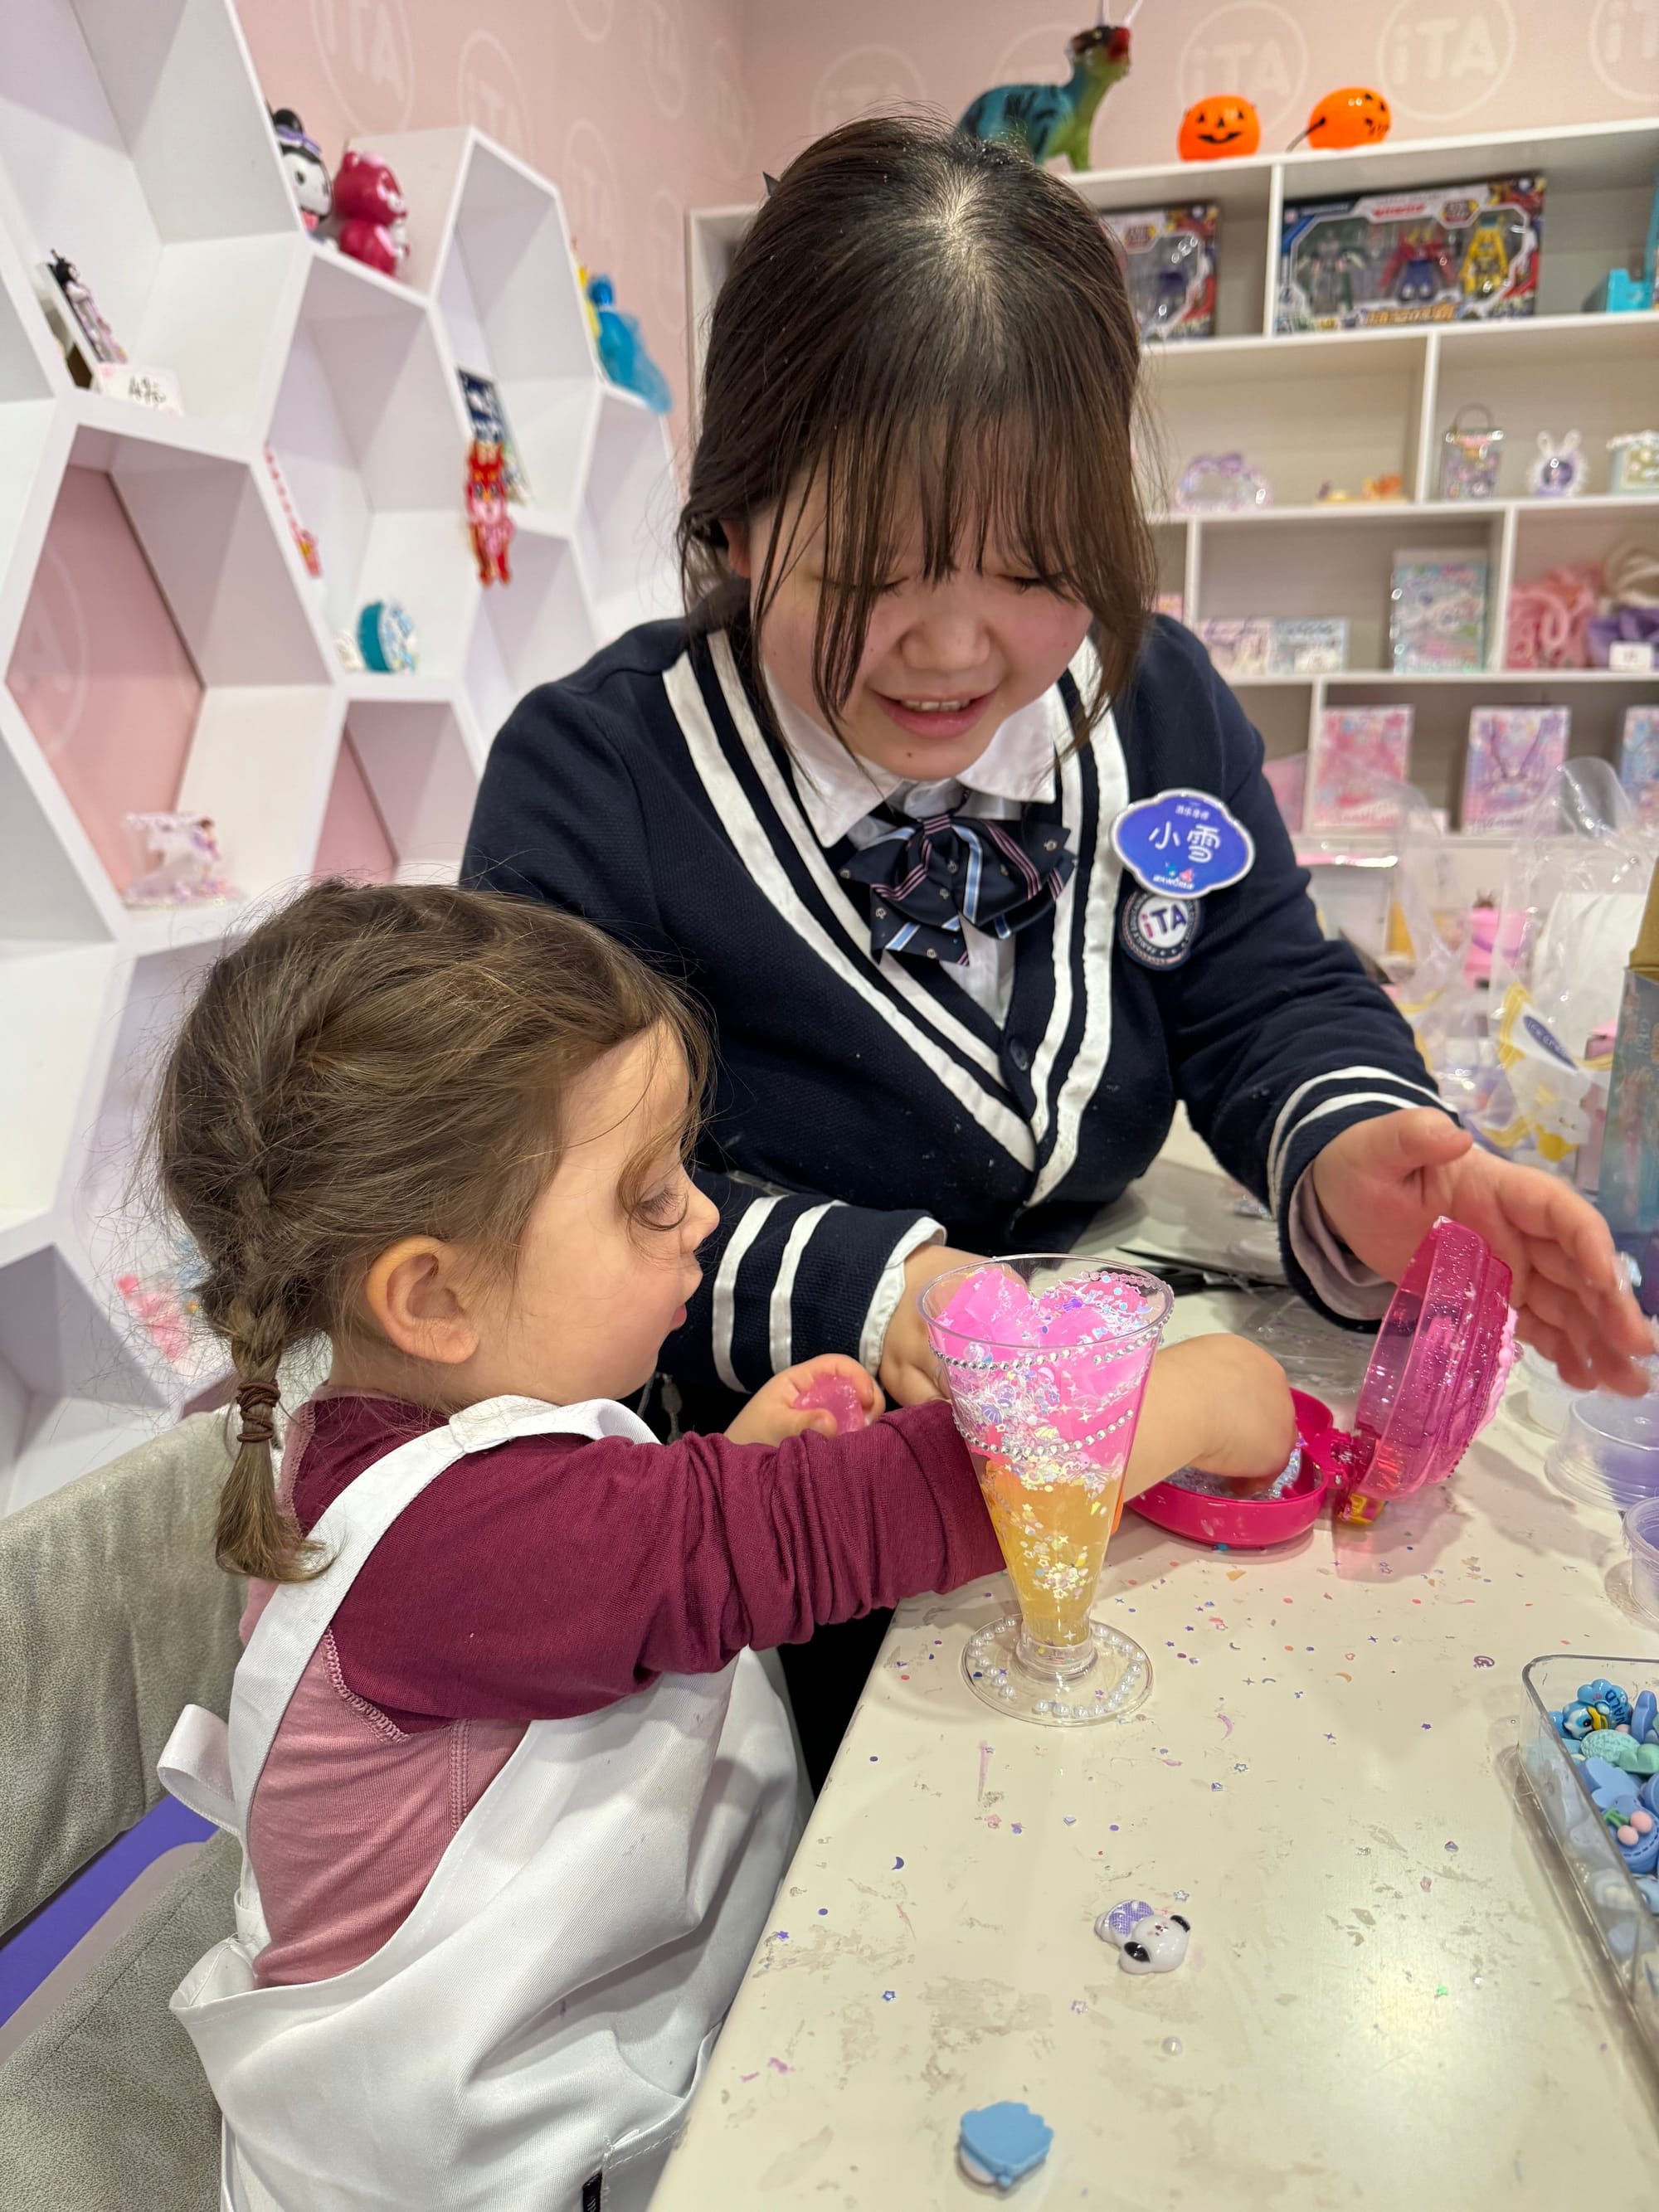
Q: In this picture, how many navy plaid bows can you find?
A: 1